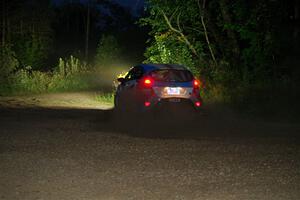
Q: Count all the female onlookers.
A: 0